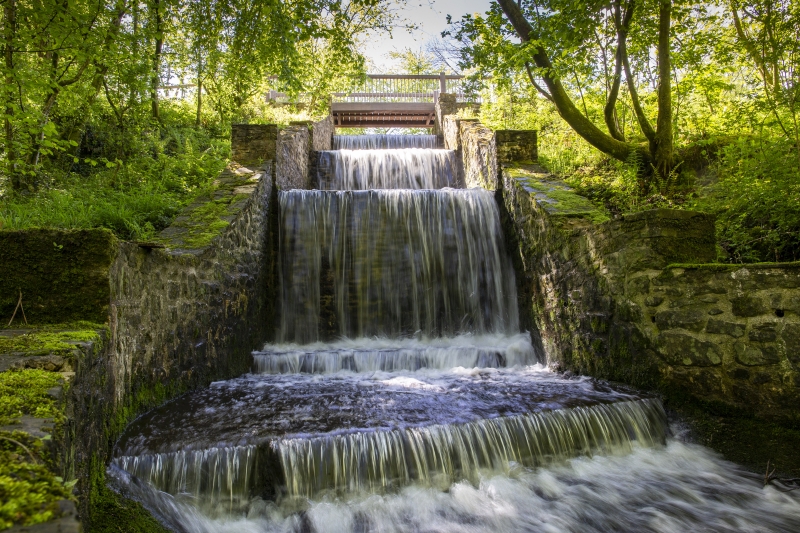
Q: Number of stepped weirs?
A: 5